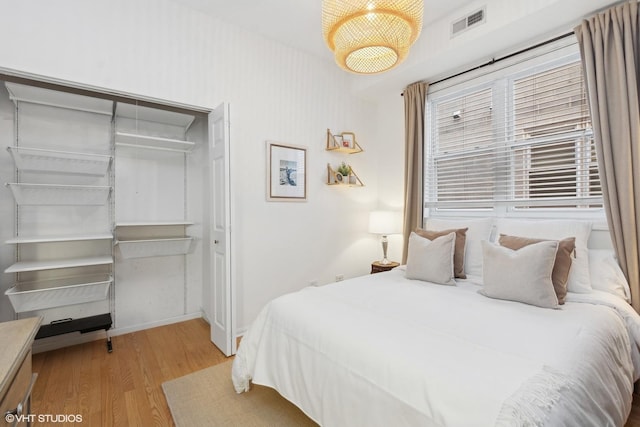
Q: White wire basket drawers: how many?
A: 4